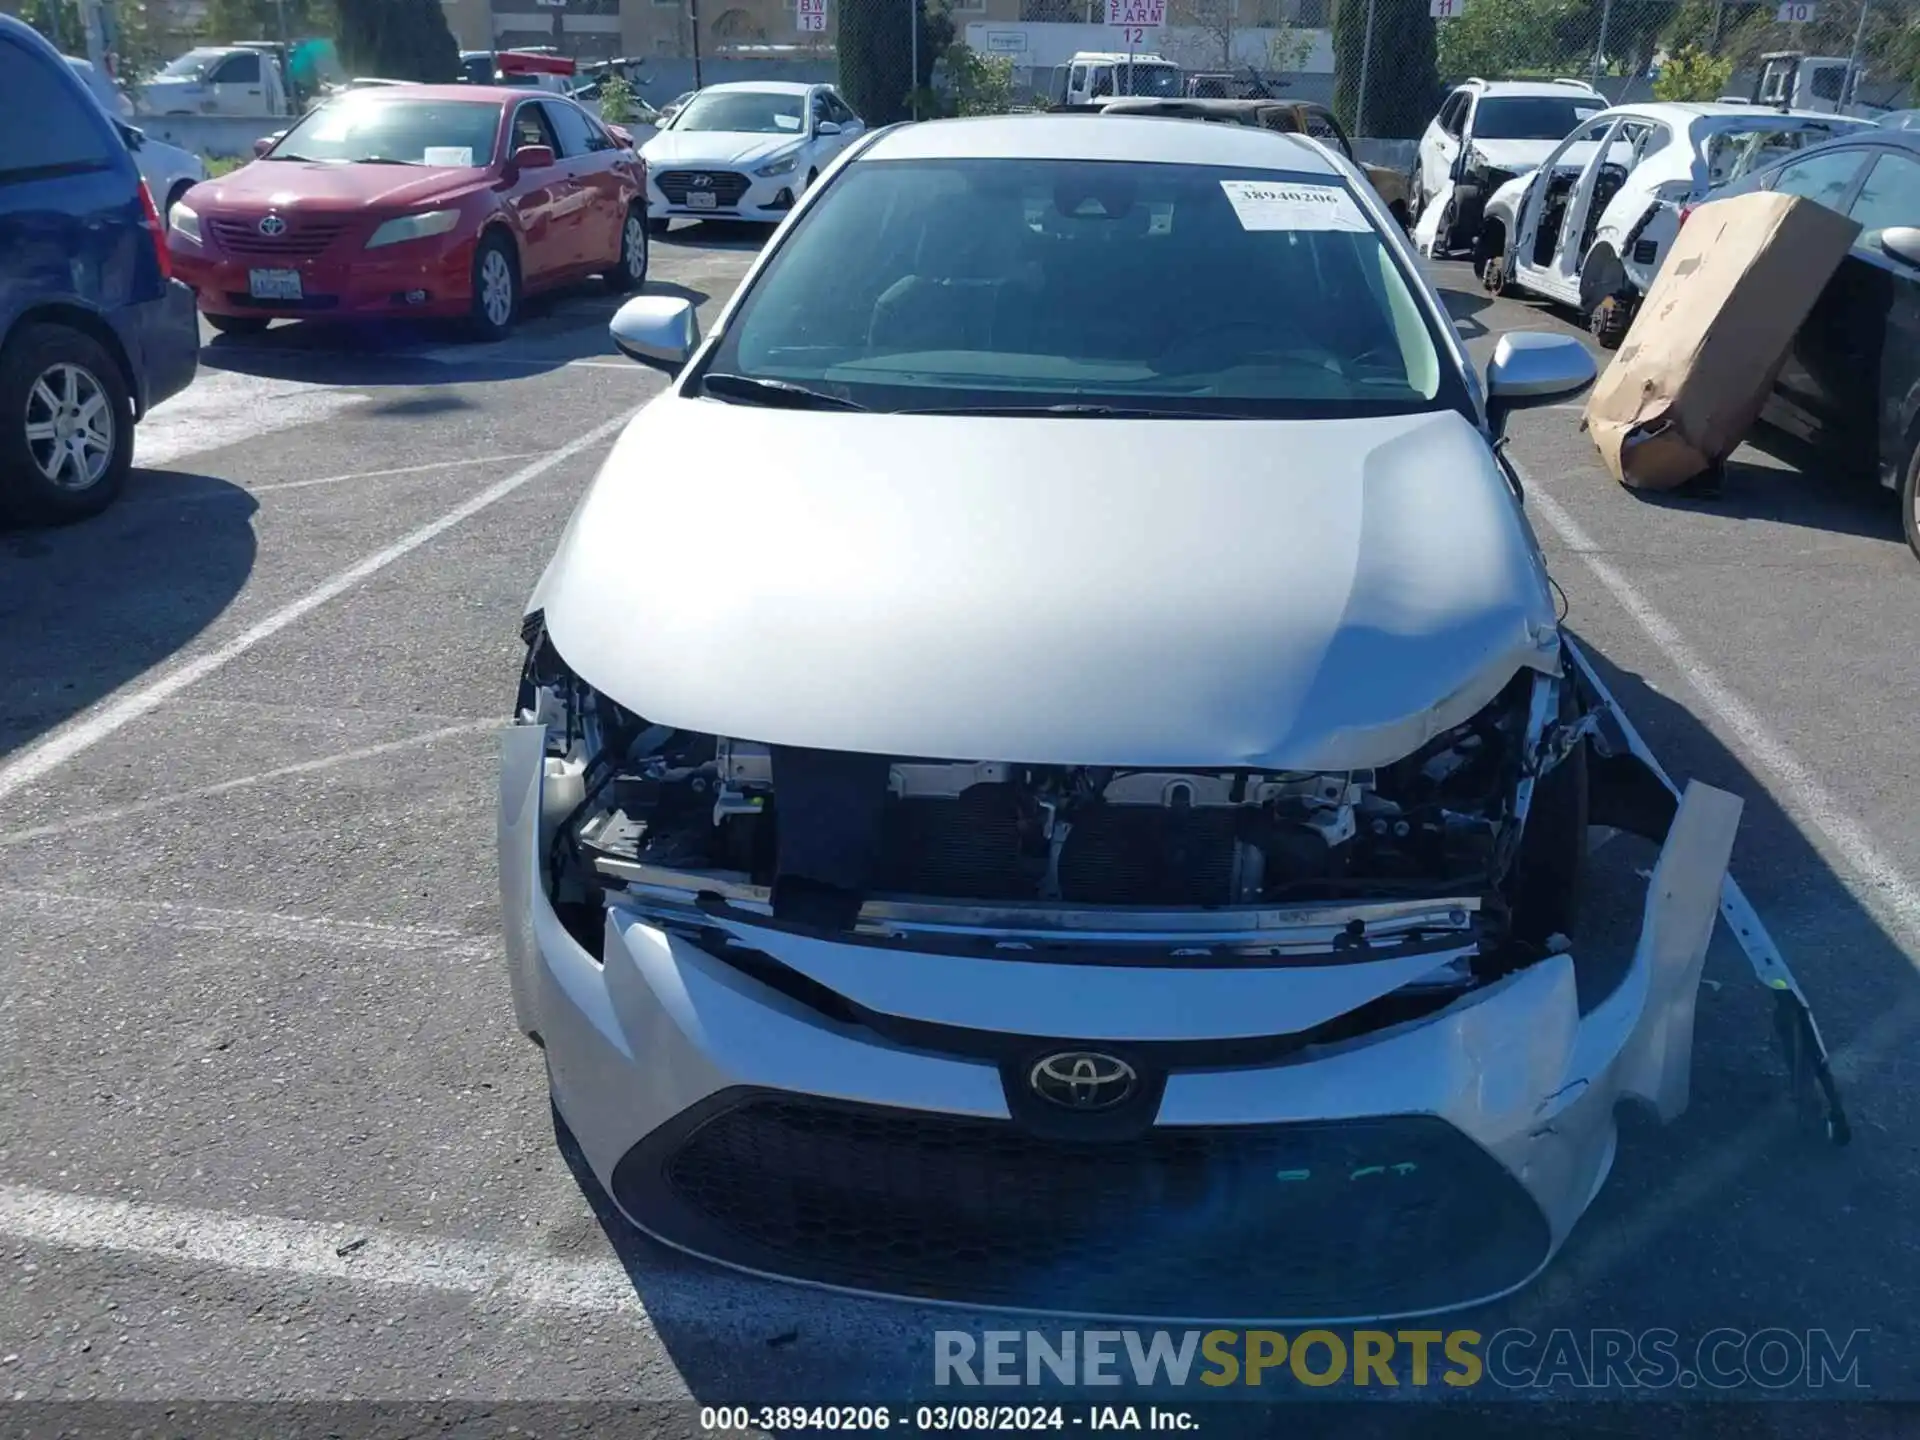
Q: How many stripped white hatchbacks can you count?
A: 1